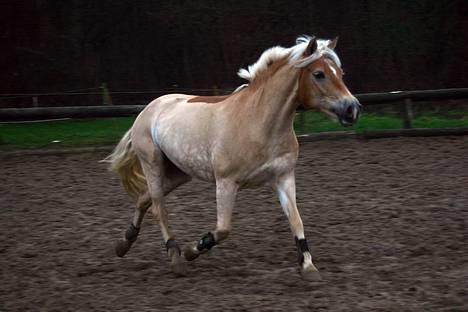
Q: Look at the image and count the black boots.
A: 4